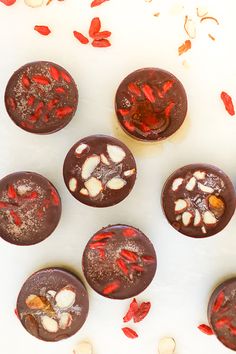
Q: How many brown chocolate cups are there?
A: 8